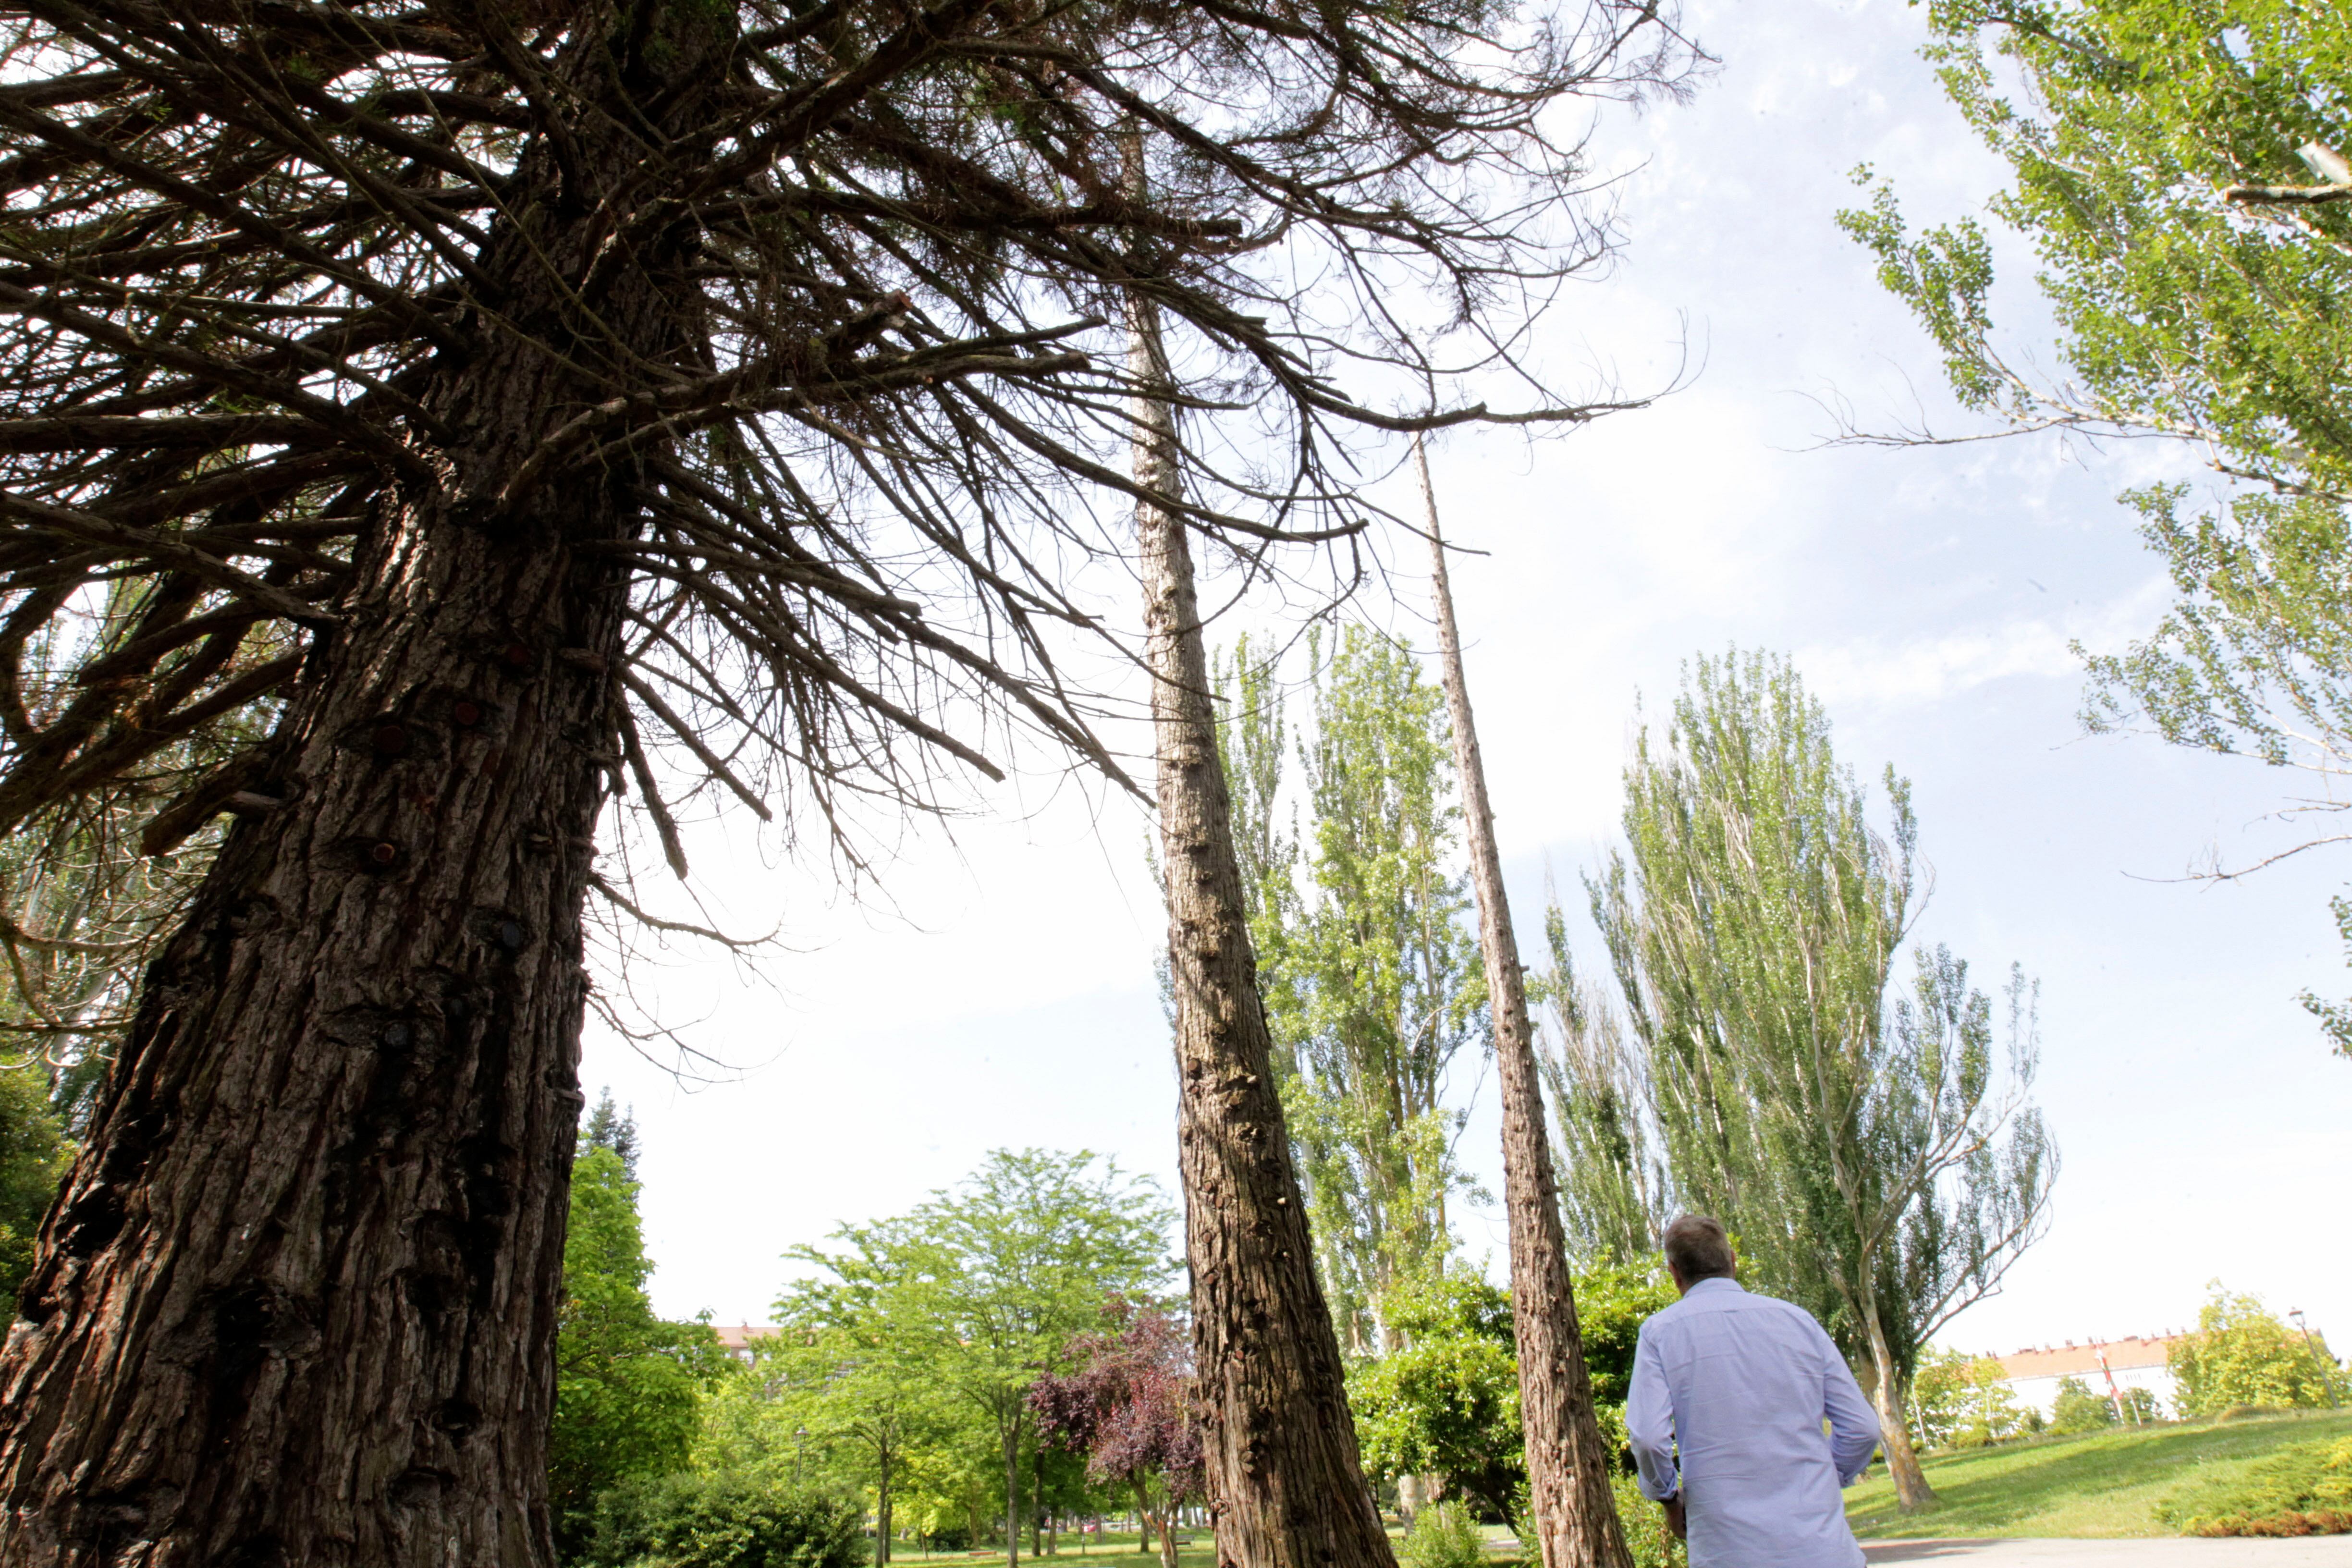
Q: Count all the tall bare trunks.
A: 2